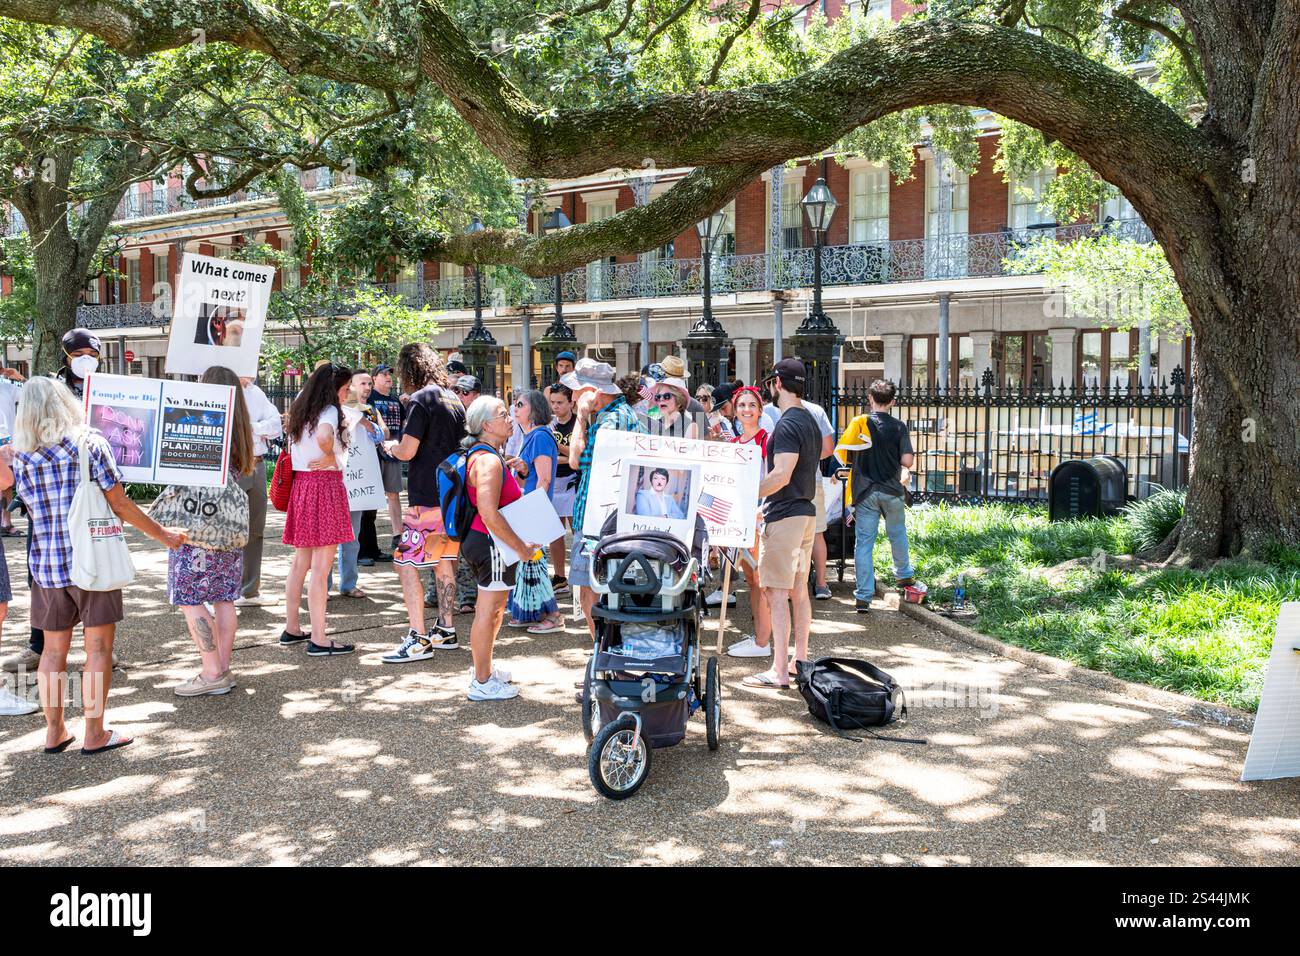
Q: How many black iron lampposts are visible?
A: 4